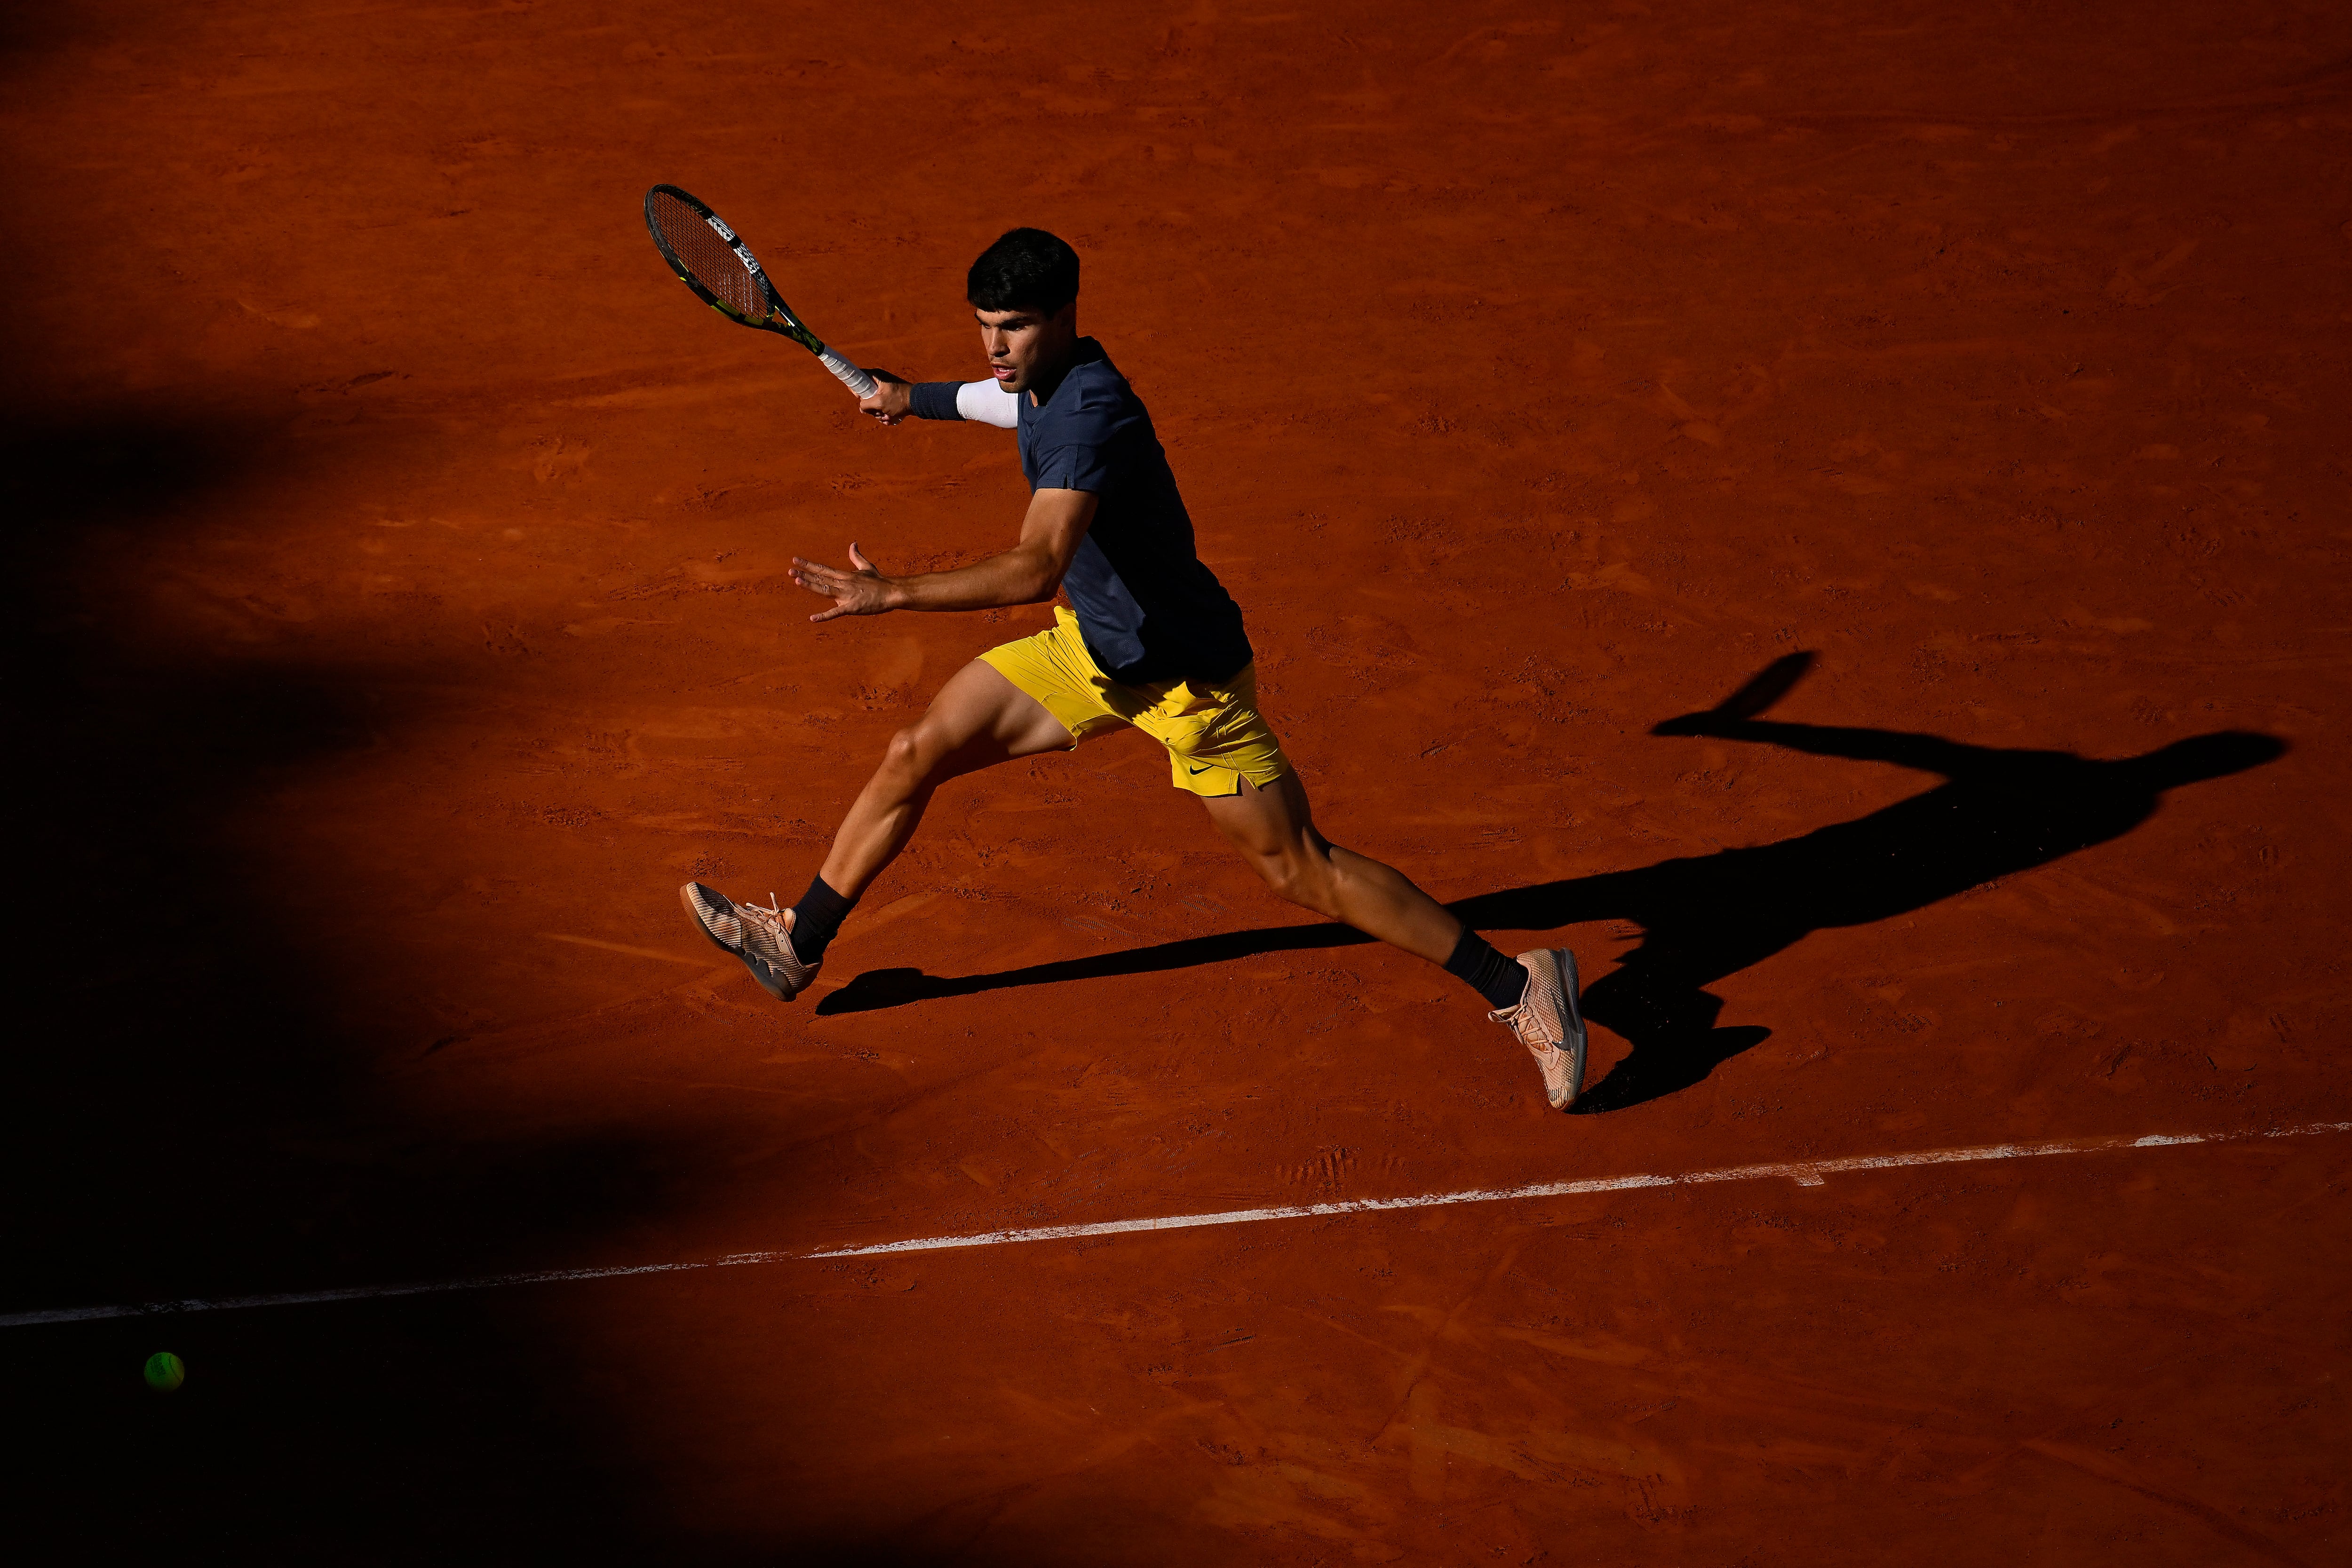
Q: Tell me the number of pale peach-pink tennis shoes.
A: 2